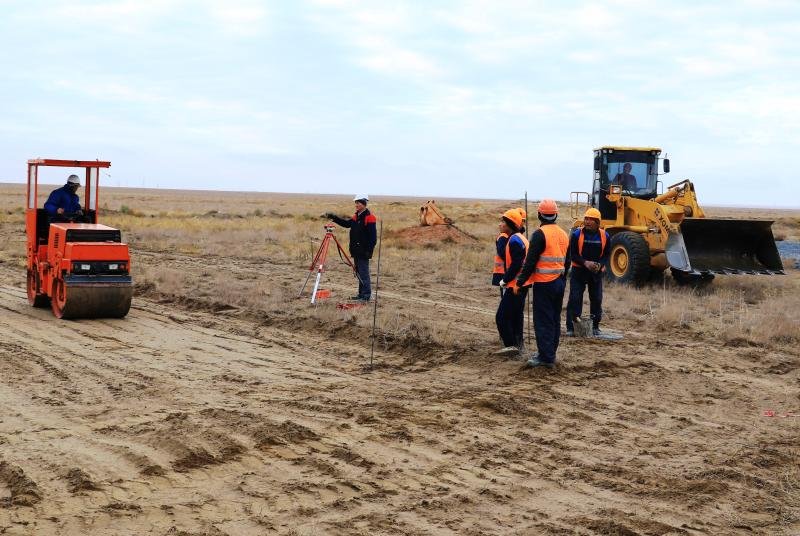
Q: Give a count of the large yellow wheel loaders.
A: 1